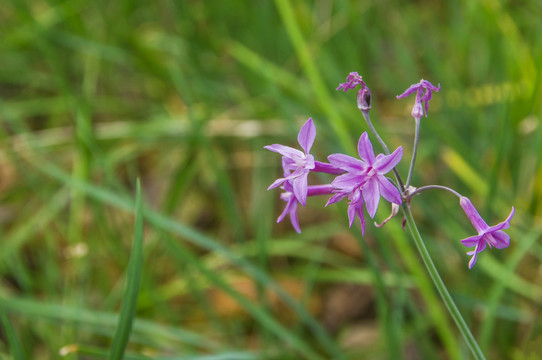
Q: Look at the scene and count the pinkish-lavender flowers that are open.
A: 5